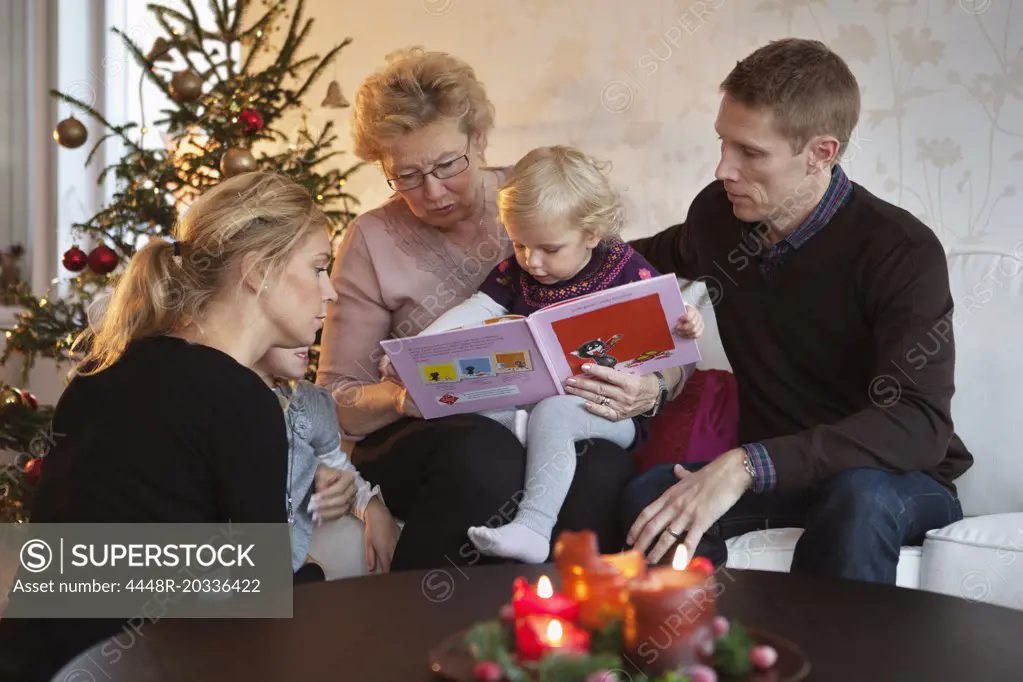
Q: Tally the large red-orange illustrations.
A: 1